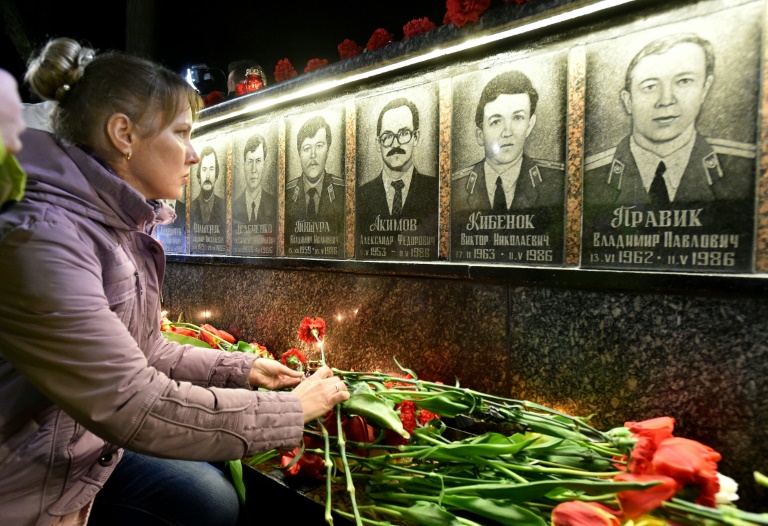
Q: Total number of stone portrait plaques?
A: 7